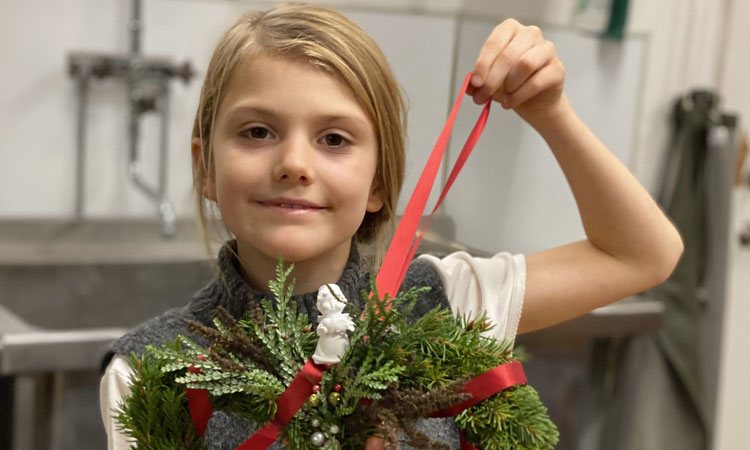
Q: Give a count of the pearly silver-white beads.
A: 3